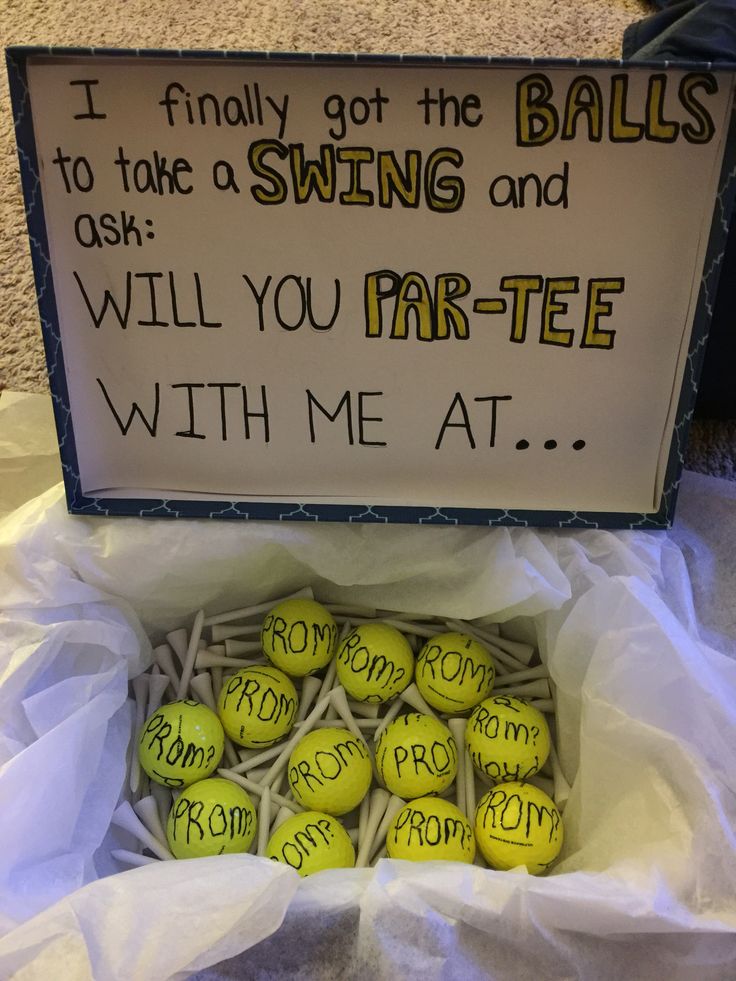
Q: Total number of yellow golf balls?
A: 12